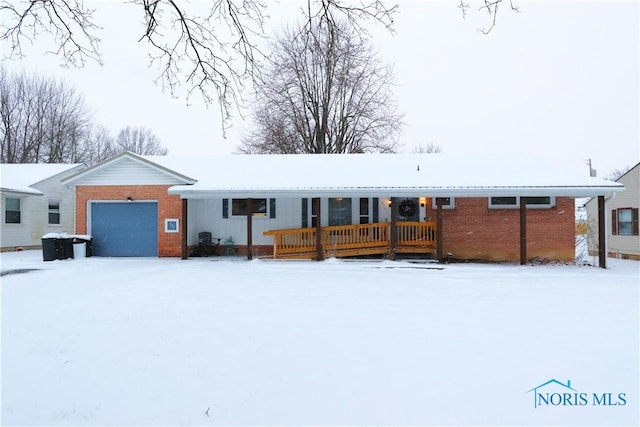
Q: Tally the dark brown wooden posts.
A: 7